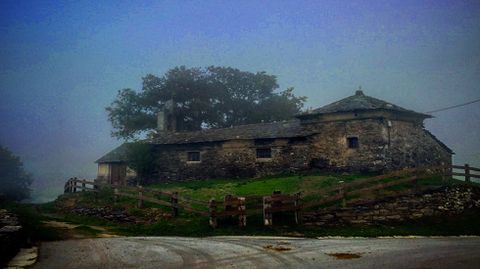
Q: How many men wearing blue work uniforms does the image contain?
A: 0